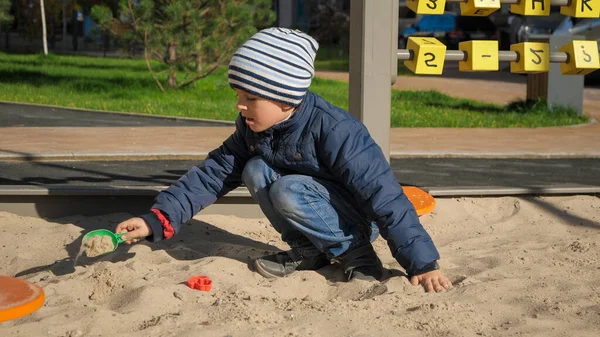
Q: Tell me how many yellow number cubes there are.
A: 8